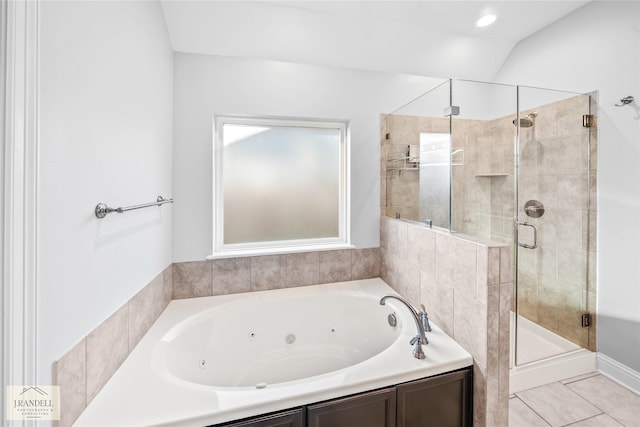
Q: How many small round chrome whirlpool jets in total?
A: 3